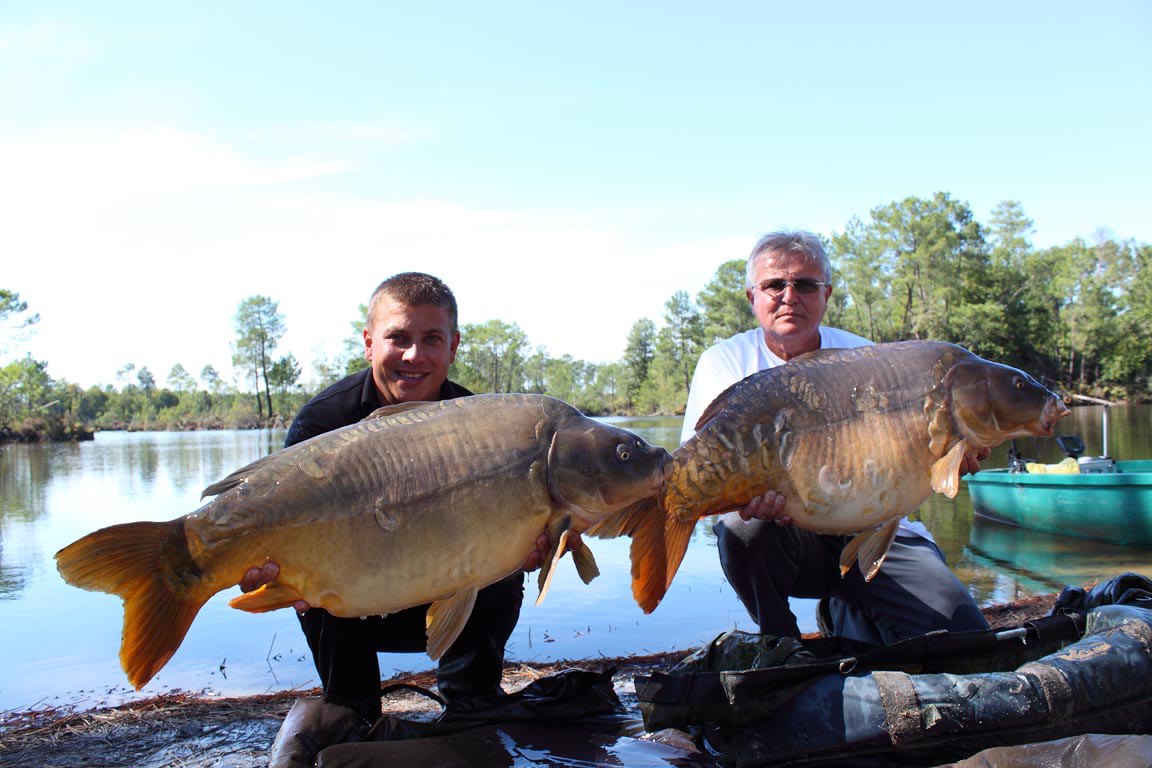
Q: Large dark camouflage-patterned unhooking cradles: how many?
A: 1